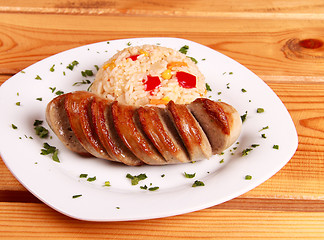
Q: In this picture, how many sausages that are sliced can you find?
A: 1